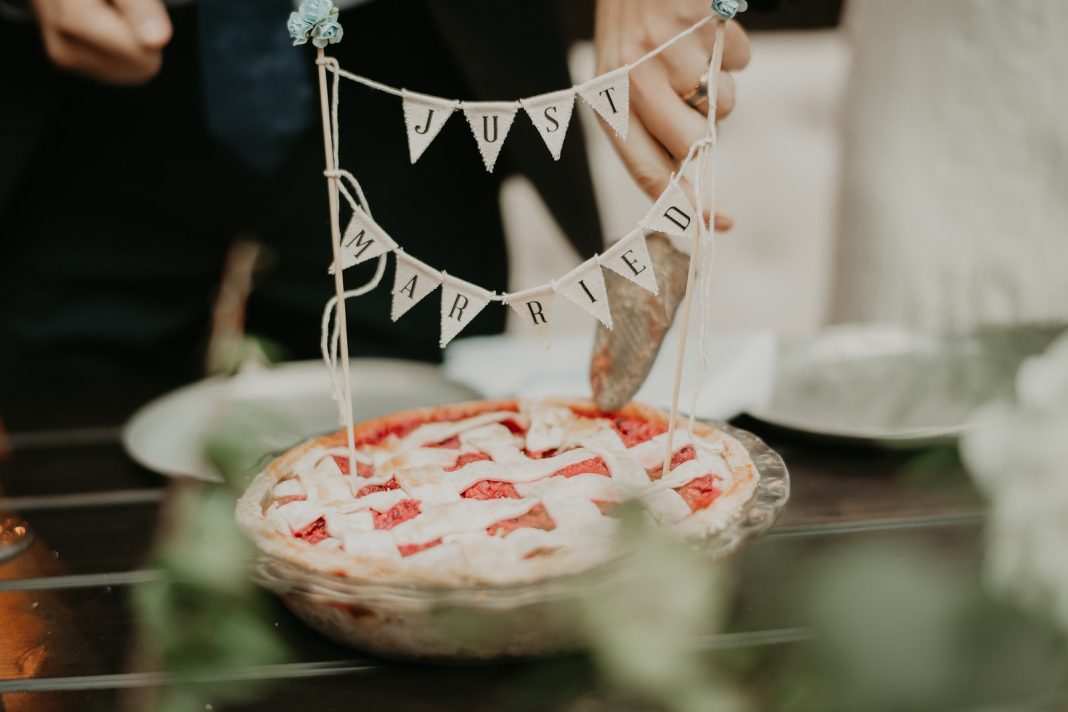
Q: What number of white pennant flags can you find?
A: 11